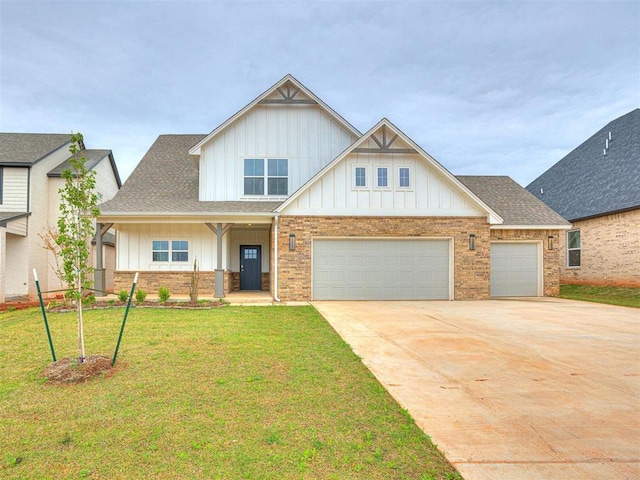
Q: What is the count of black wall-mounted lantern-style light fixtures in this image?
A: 3